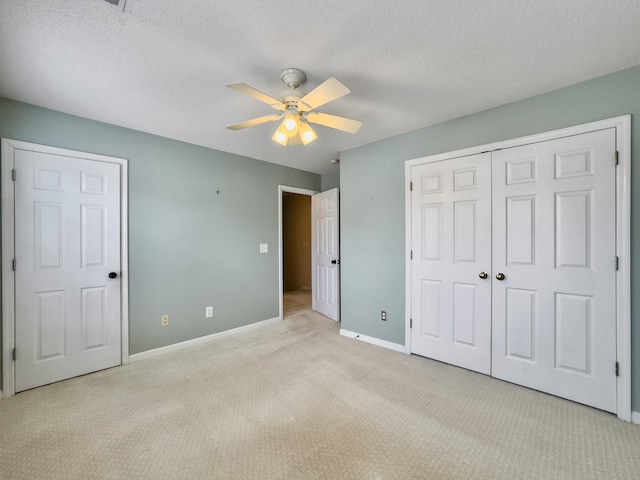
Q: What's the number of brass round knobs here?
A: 2